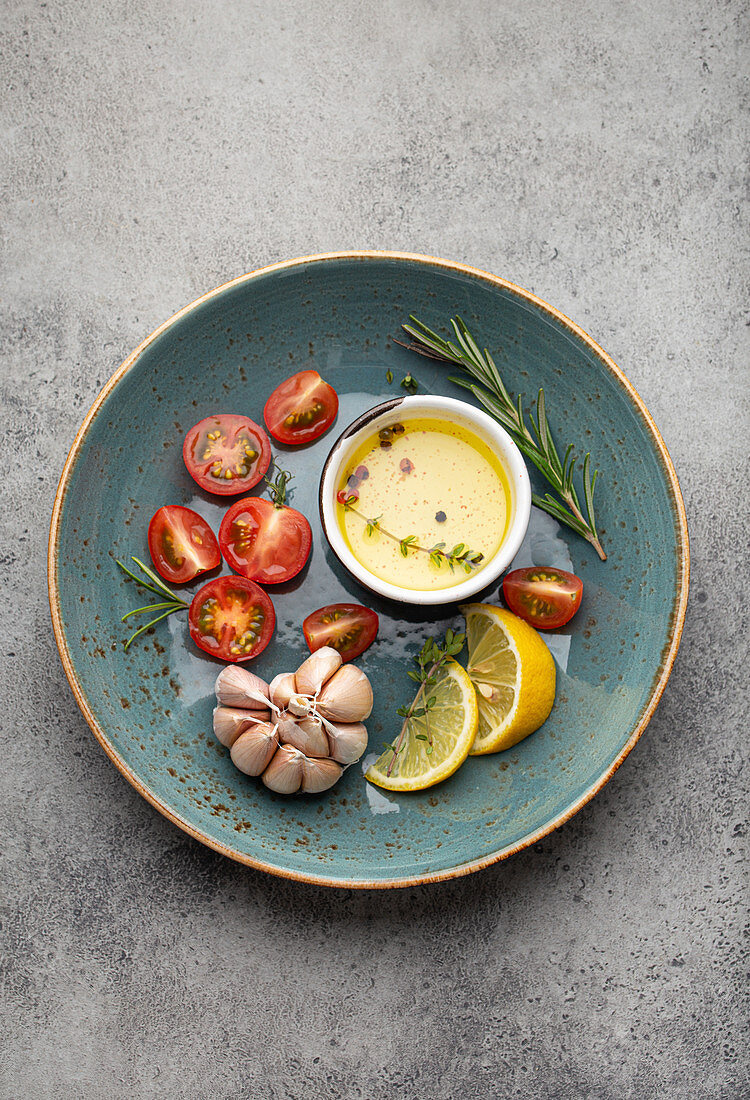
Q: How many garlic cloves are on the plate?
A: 10